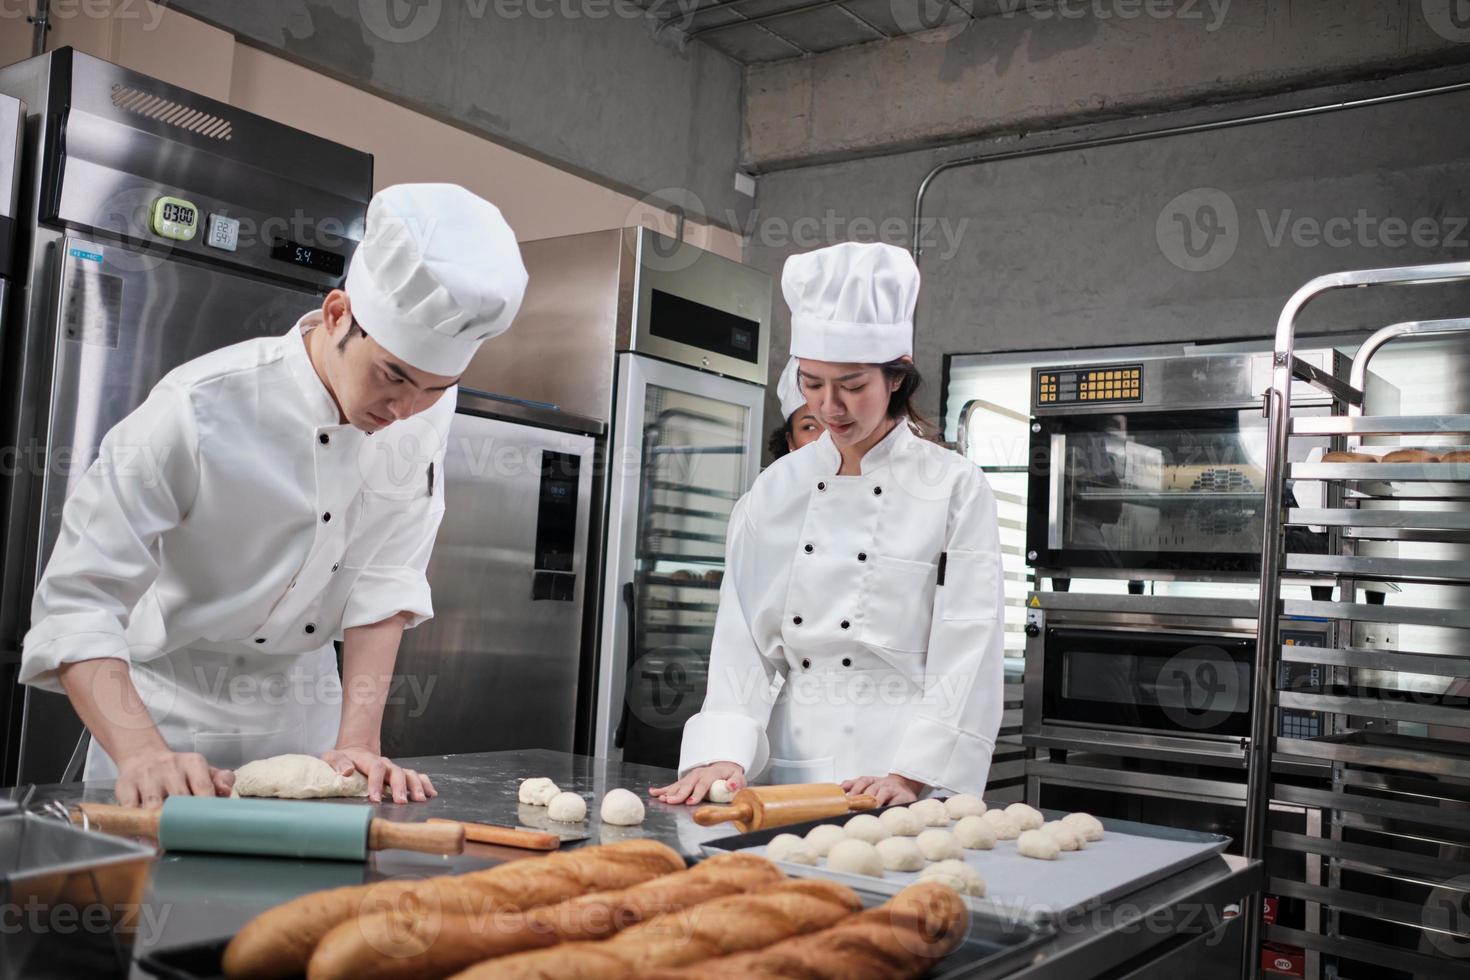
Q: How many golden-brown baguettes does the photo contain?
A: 4